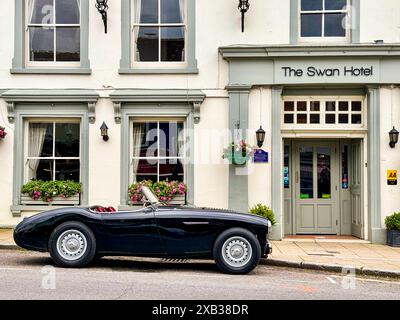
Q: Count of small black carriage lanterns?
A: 3